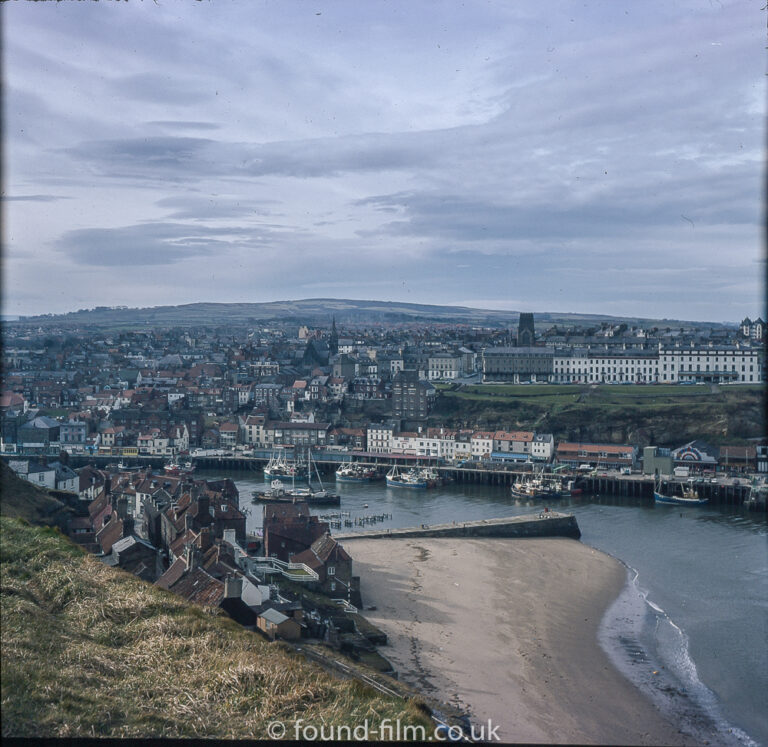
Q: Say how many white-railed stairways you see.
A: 2